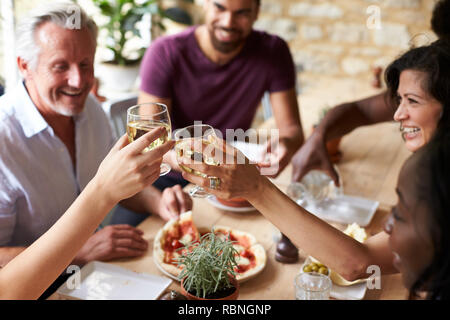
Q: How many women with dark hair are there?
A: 2